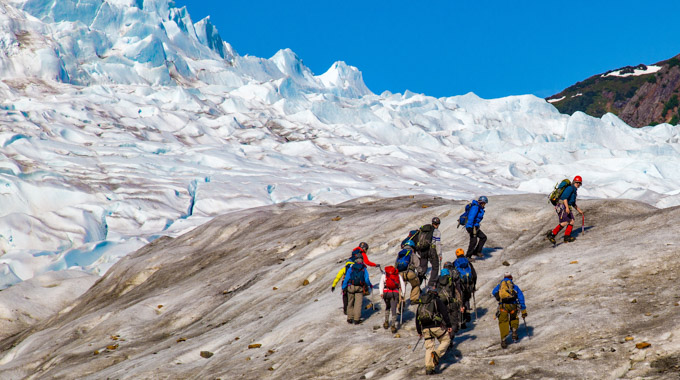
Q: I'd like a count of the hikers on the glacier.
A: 14